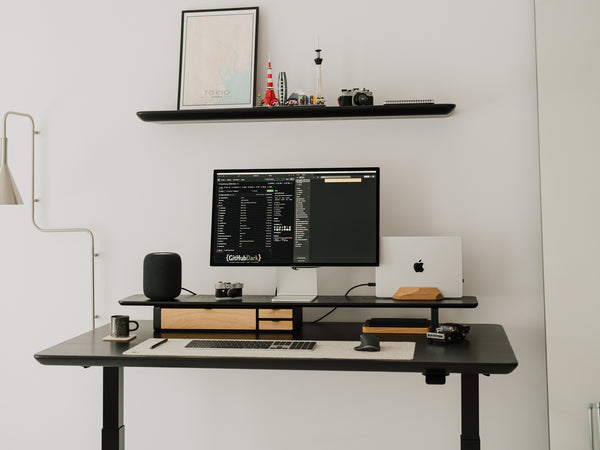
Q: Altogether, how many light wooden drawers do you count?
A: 3